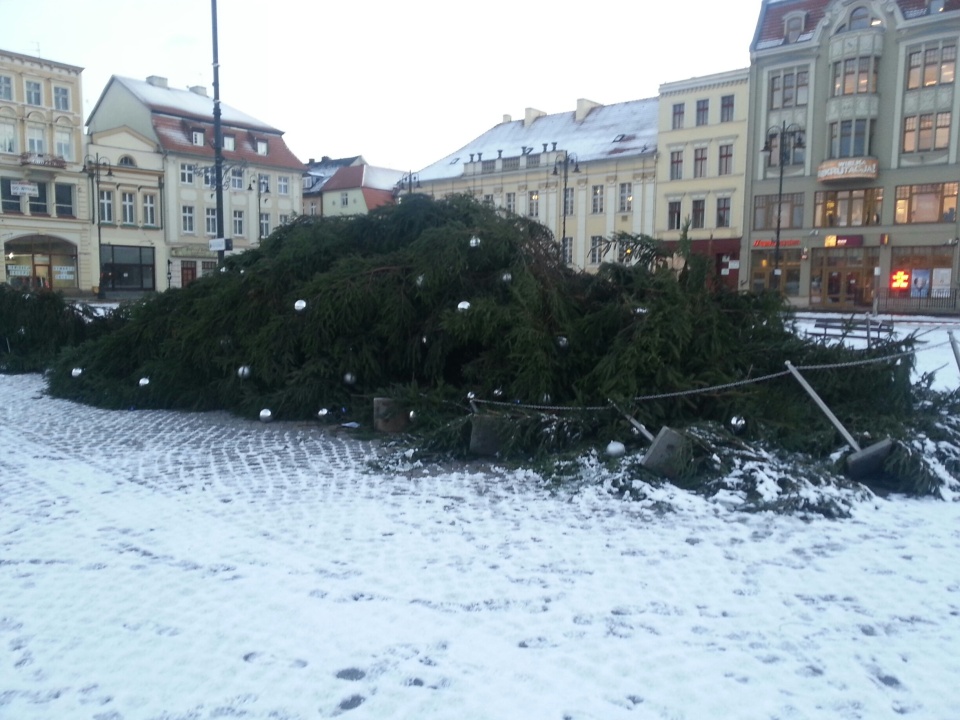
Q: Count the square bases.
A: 4